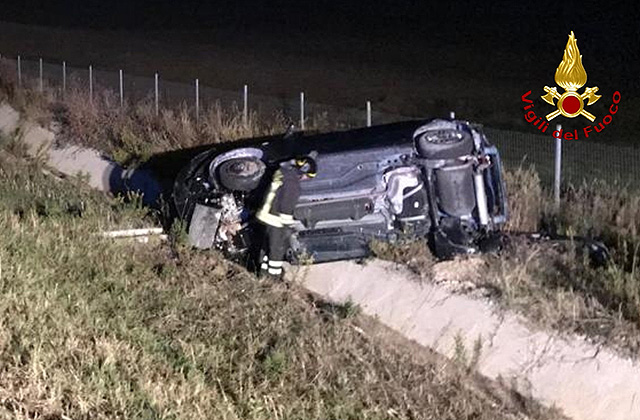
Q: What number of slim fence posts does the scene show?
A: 12